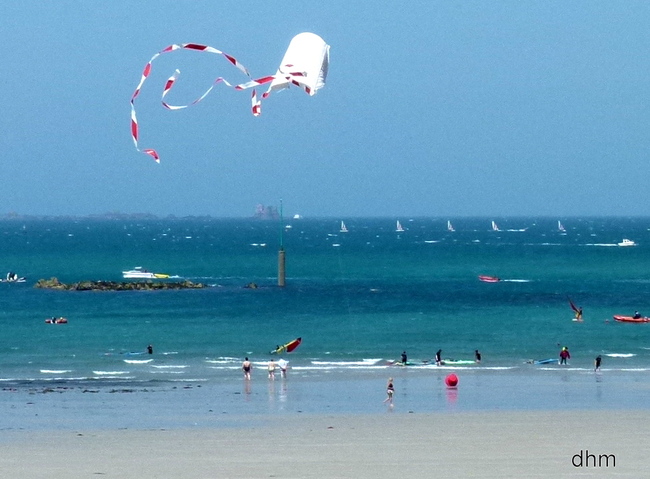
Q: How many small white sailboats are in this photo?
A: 5